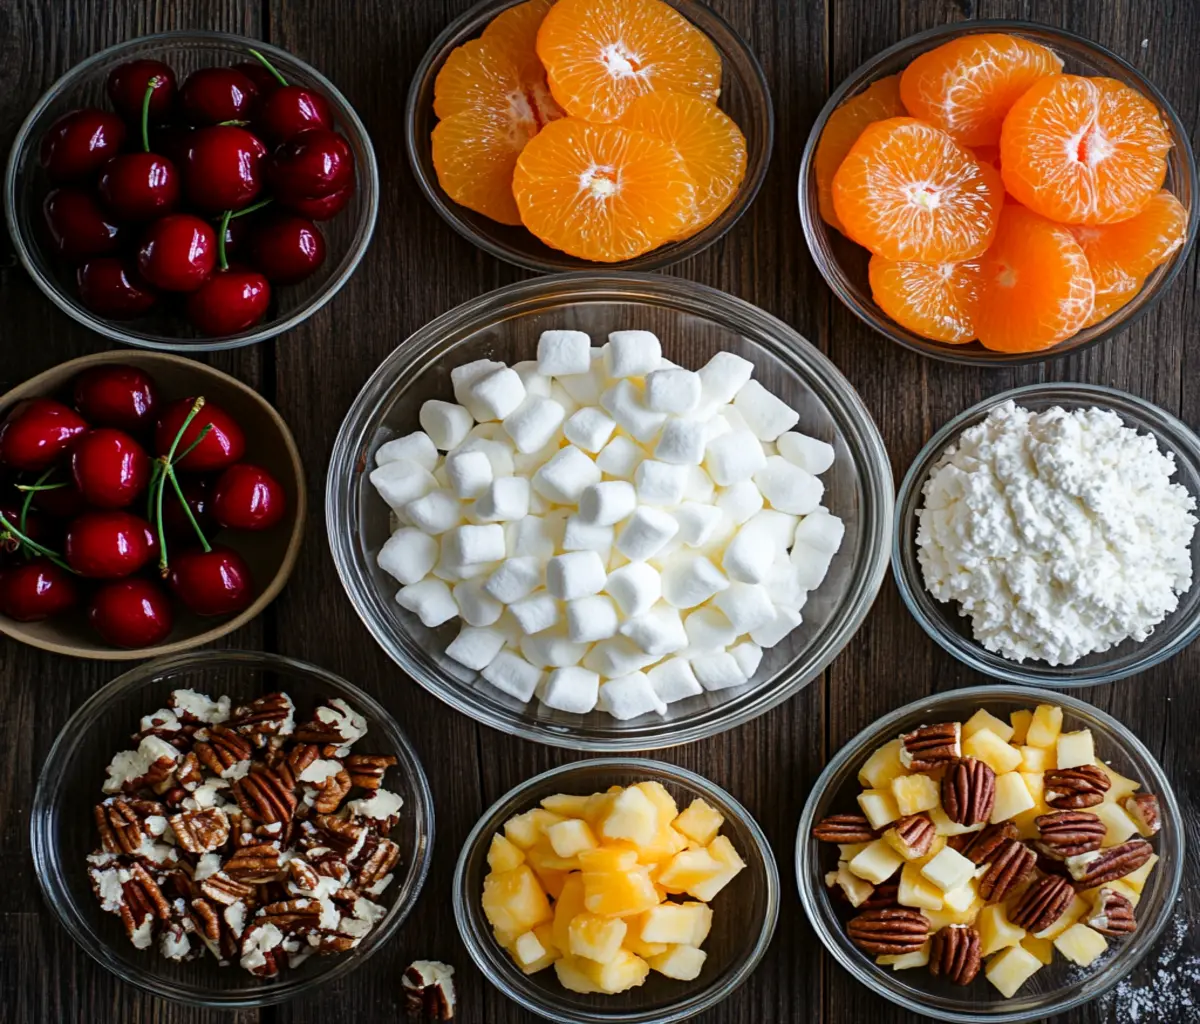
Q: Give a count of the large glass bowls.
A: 1